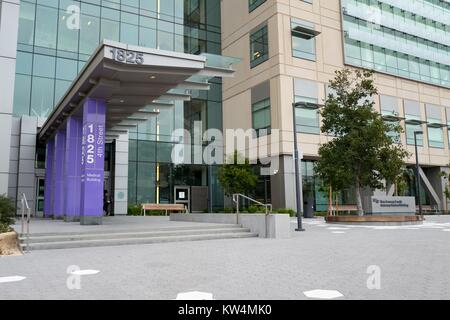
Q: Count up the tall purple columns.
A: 4